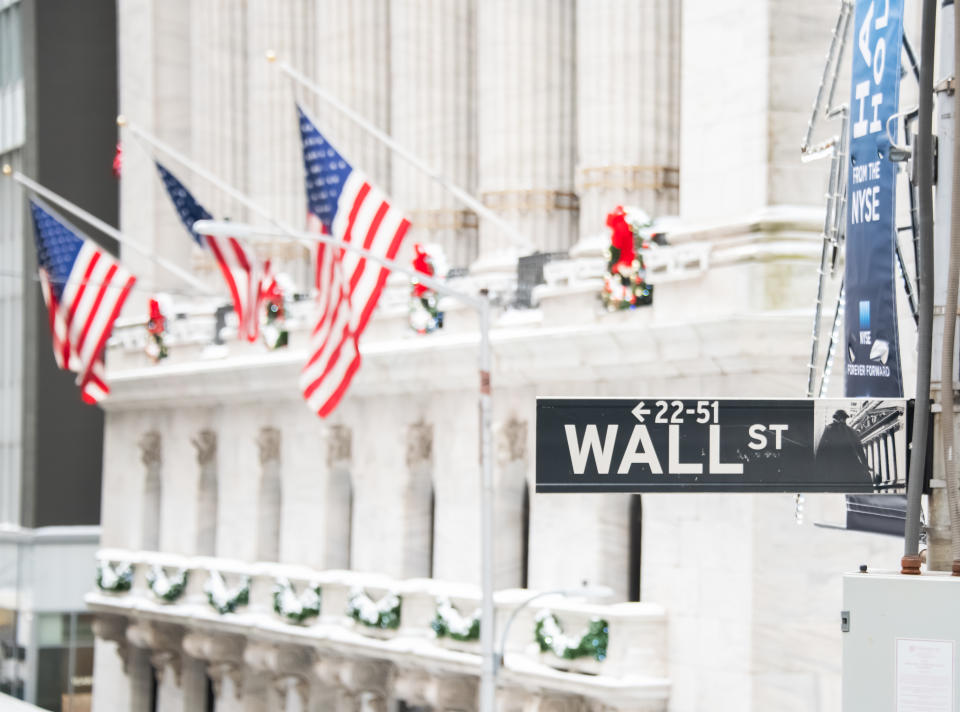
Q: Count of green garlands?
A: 7